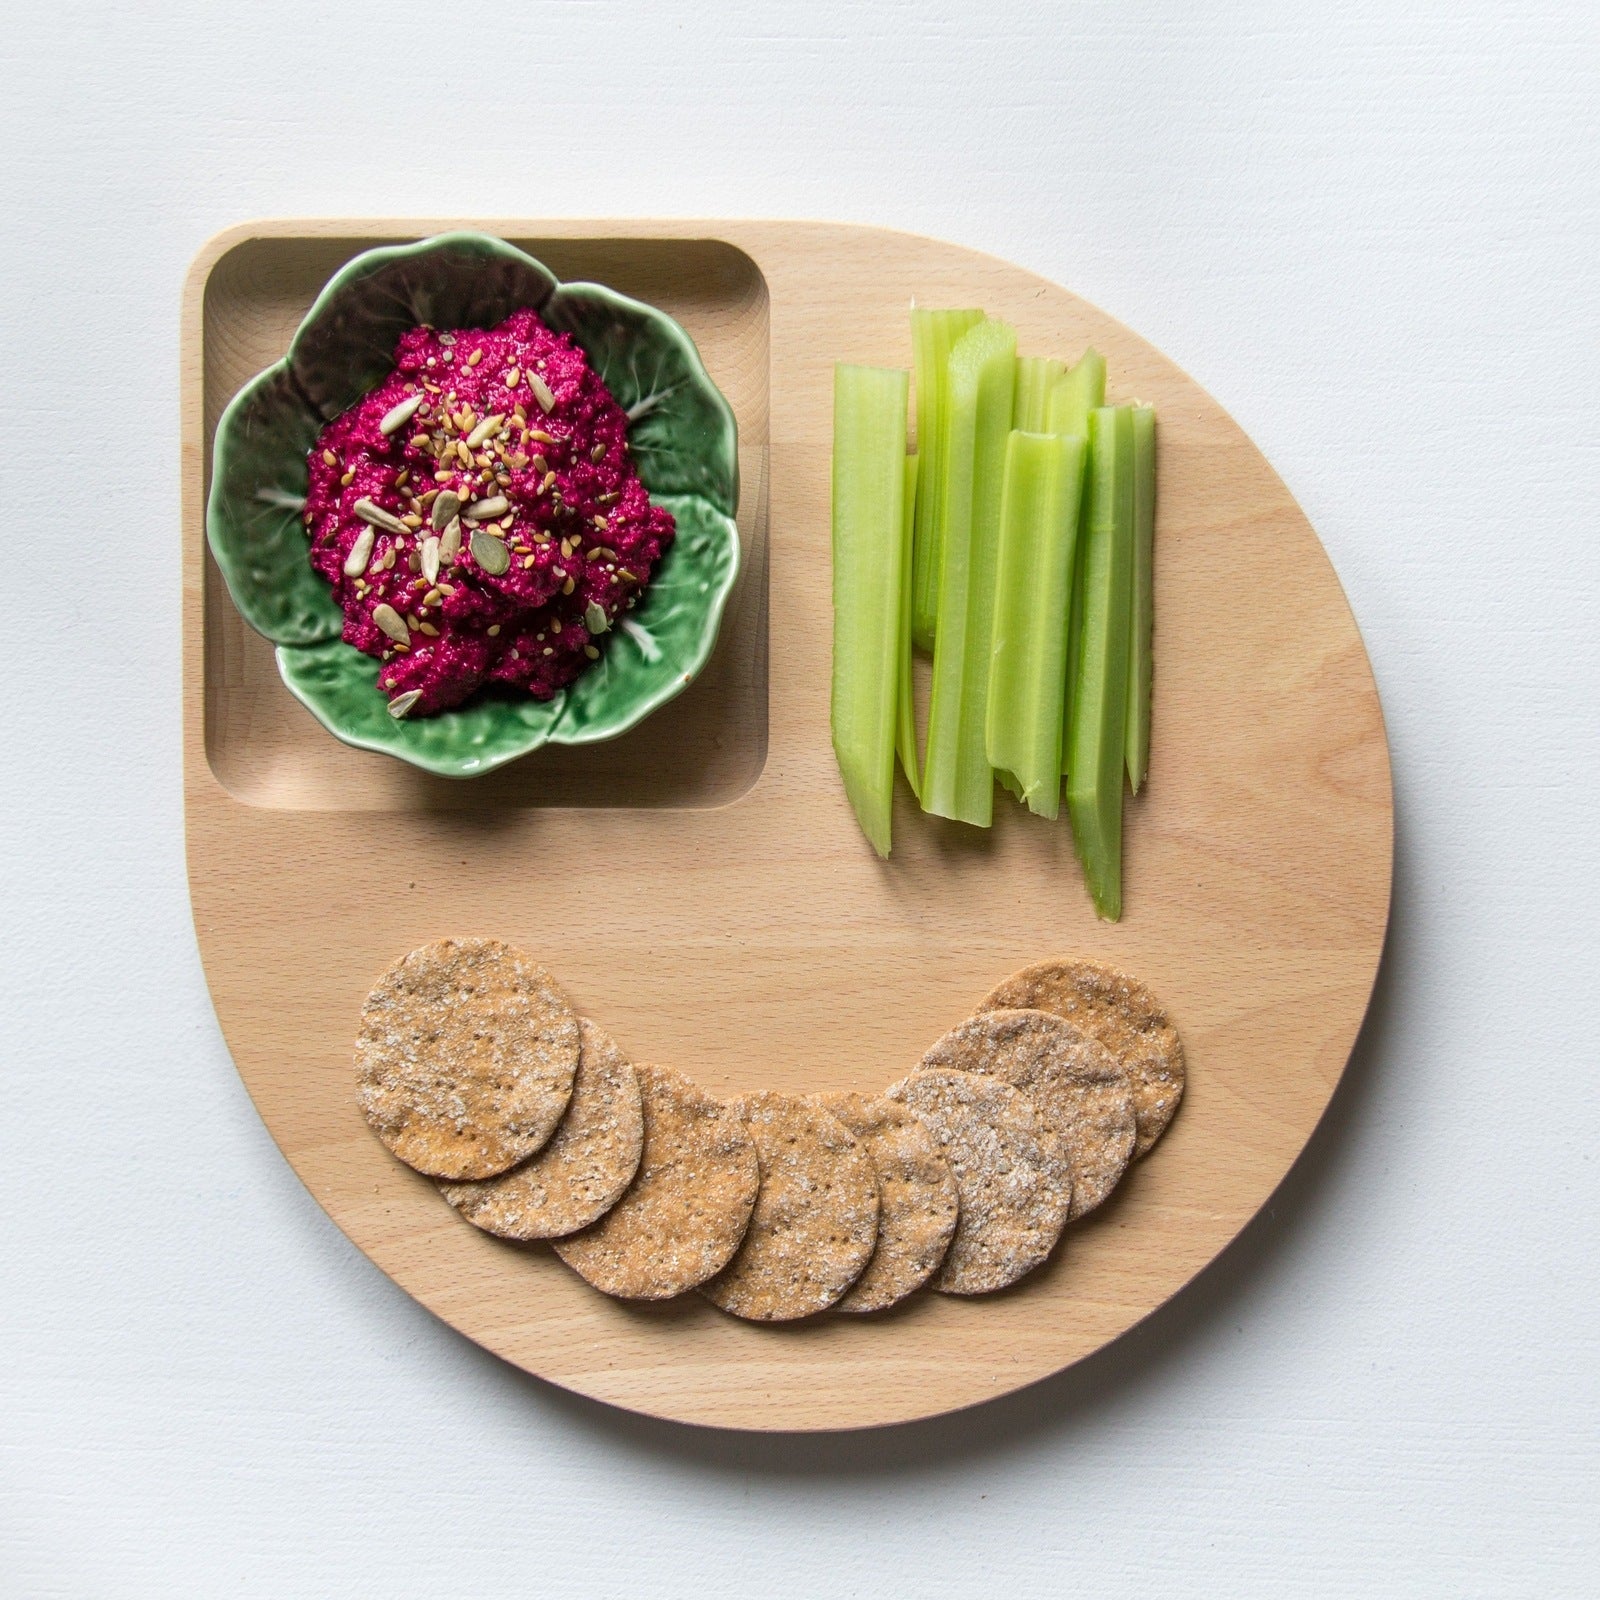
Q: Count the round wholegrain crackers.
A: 8